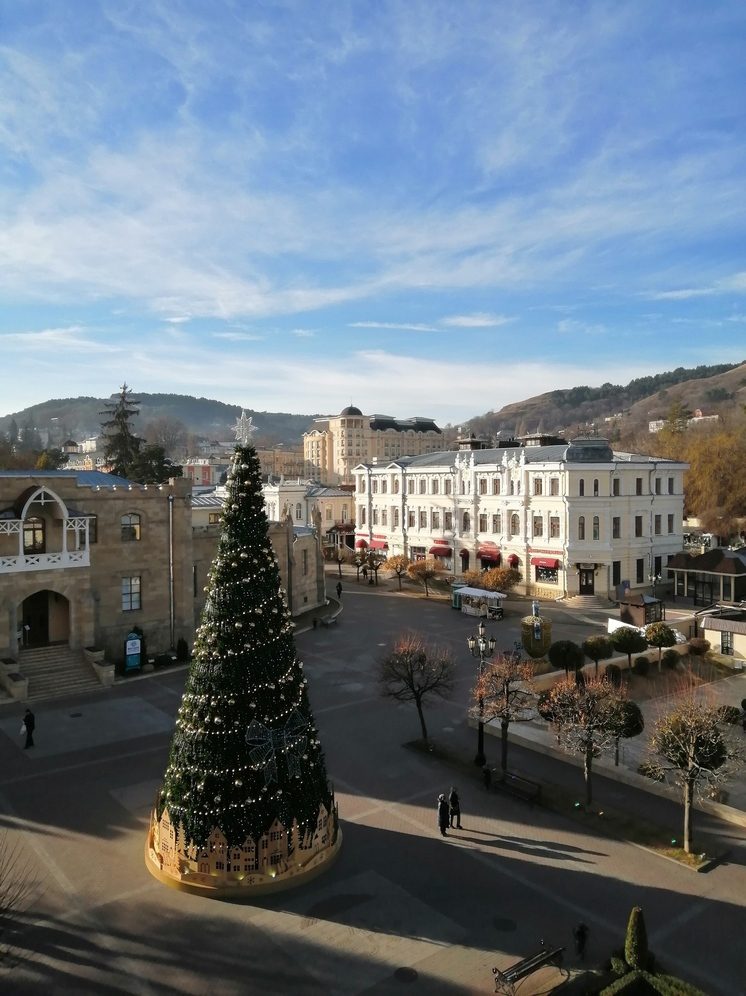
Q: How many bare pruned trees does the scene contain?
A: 4